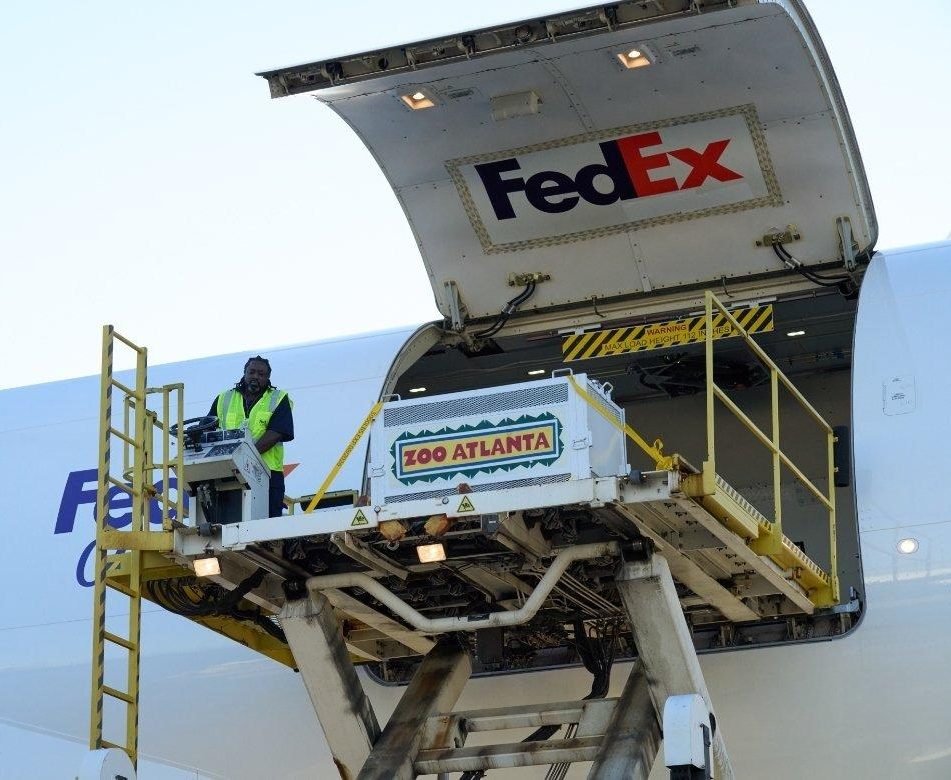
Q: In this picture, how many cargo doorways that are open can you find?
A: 1